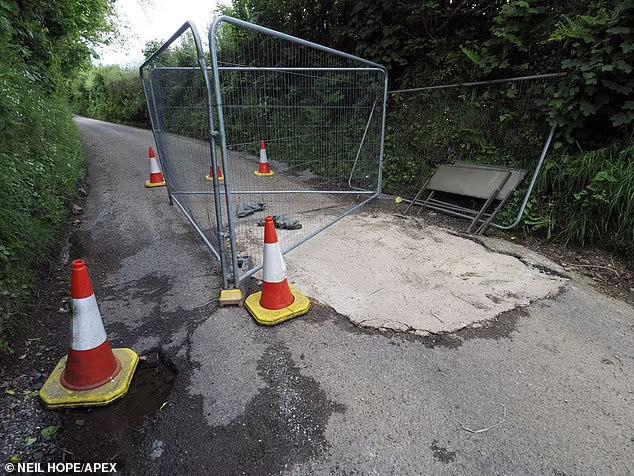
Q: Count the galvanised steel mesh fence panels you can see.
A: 4